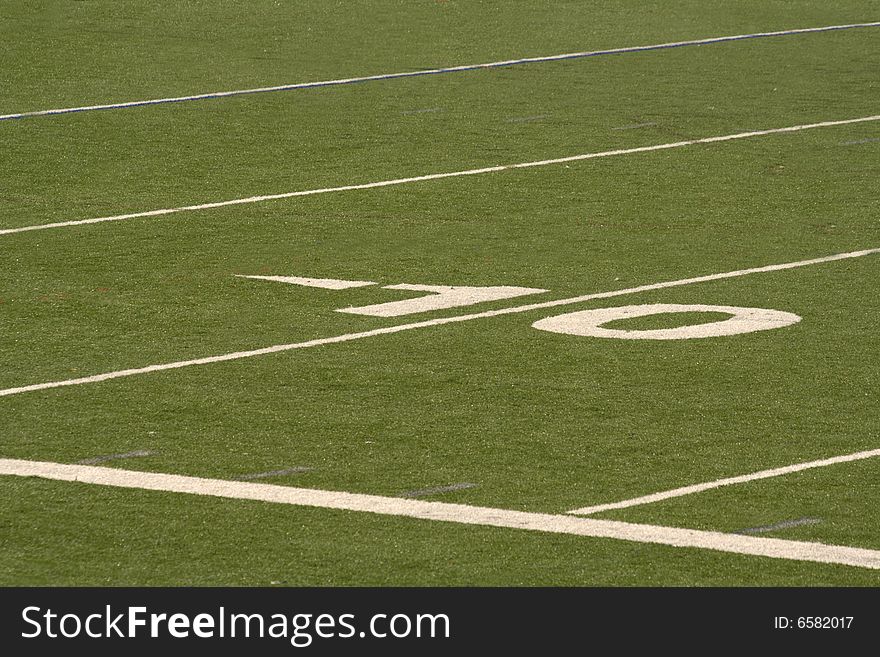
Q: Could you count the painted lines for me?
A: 5